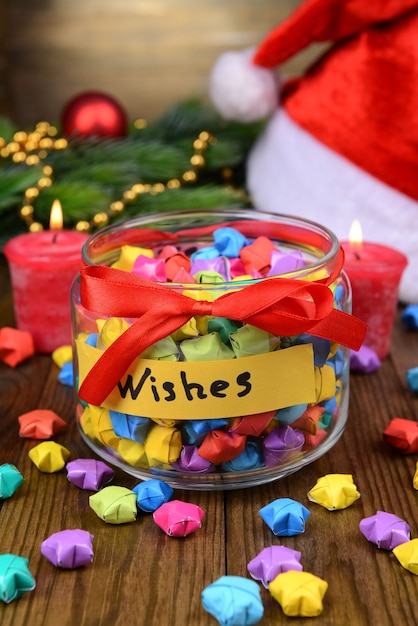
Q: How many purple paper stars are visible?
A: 9